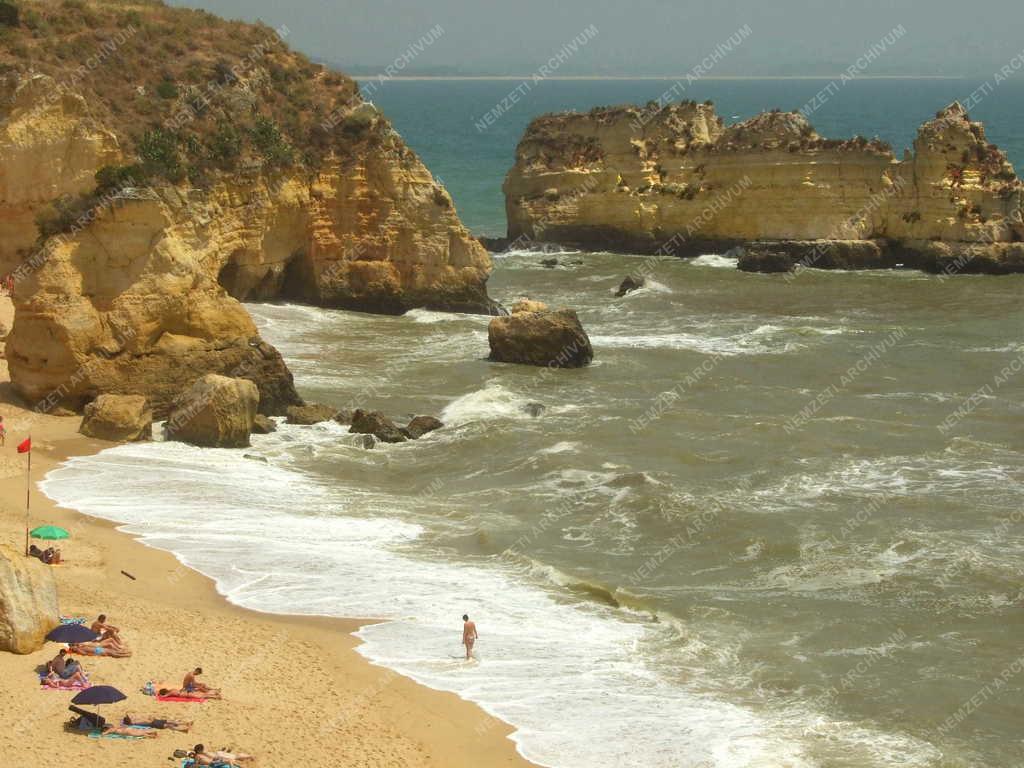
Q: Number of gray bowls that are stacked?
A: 0